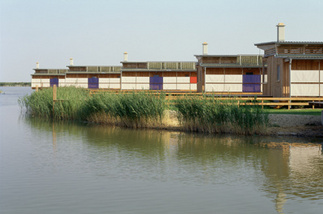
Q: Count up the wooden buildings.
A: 5